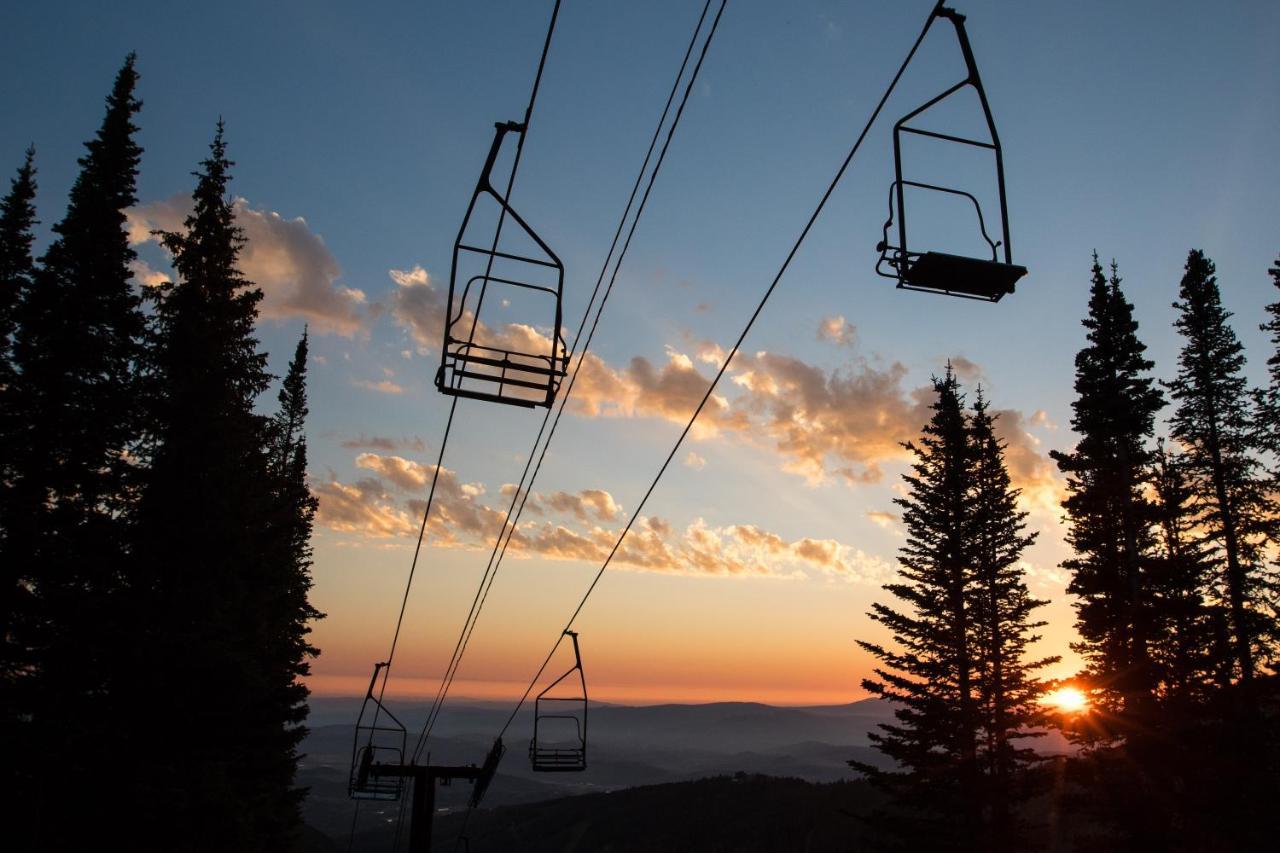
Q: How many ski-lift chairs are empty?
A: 4